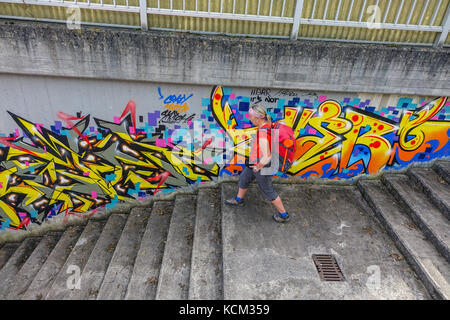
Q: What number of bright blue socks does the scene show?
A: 2